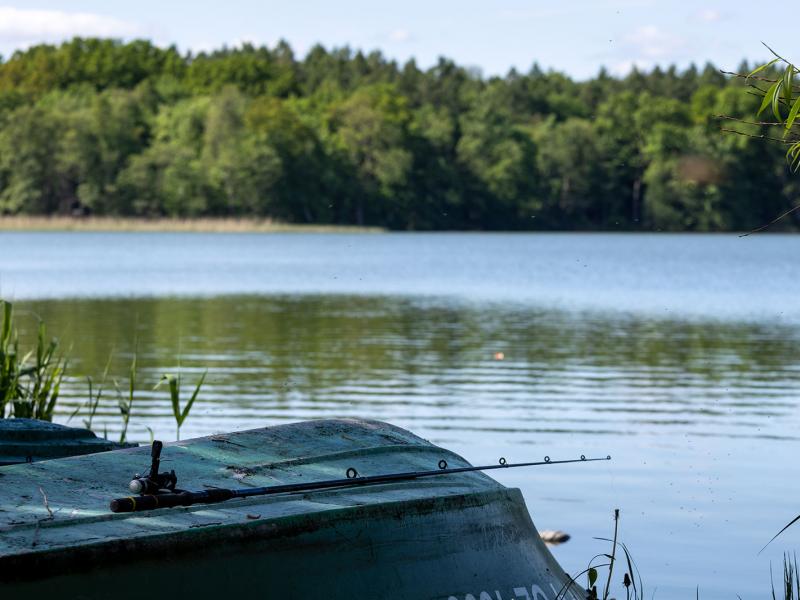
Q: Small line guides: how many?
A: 6